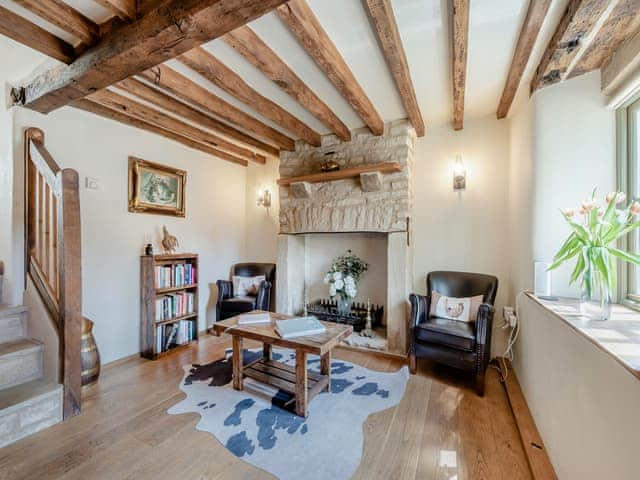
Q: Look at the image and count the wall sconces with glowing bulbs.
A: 2